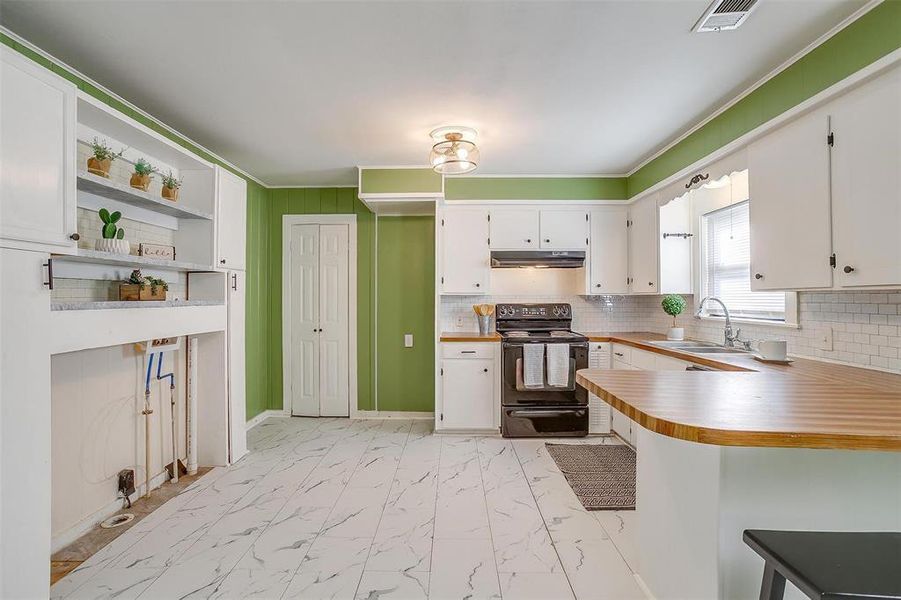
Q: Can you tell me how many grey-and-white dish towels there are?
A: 2